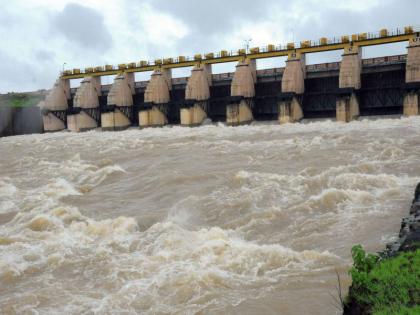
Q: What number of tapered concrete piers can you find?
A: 9